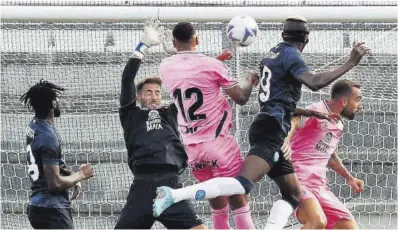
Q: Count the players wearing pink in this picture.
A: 2